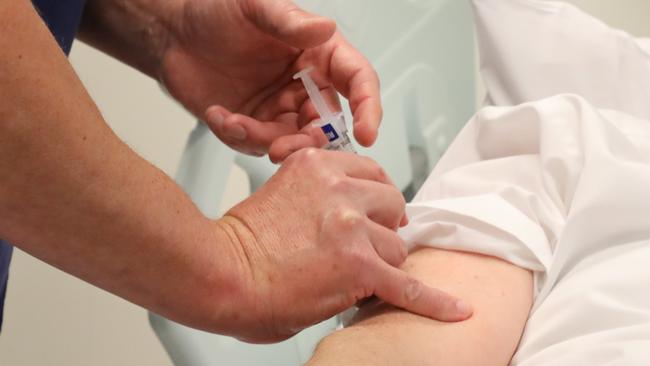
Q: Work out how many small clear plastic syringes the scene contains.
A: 1